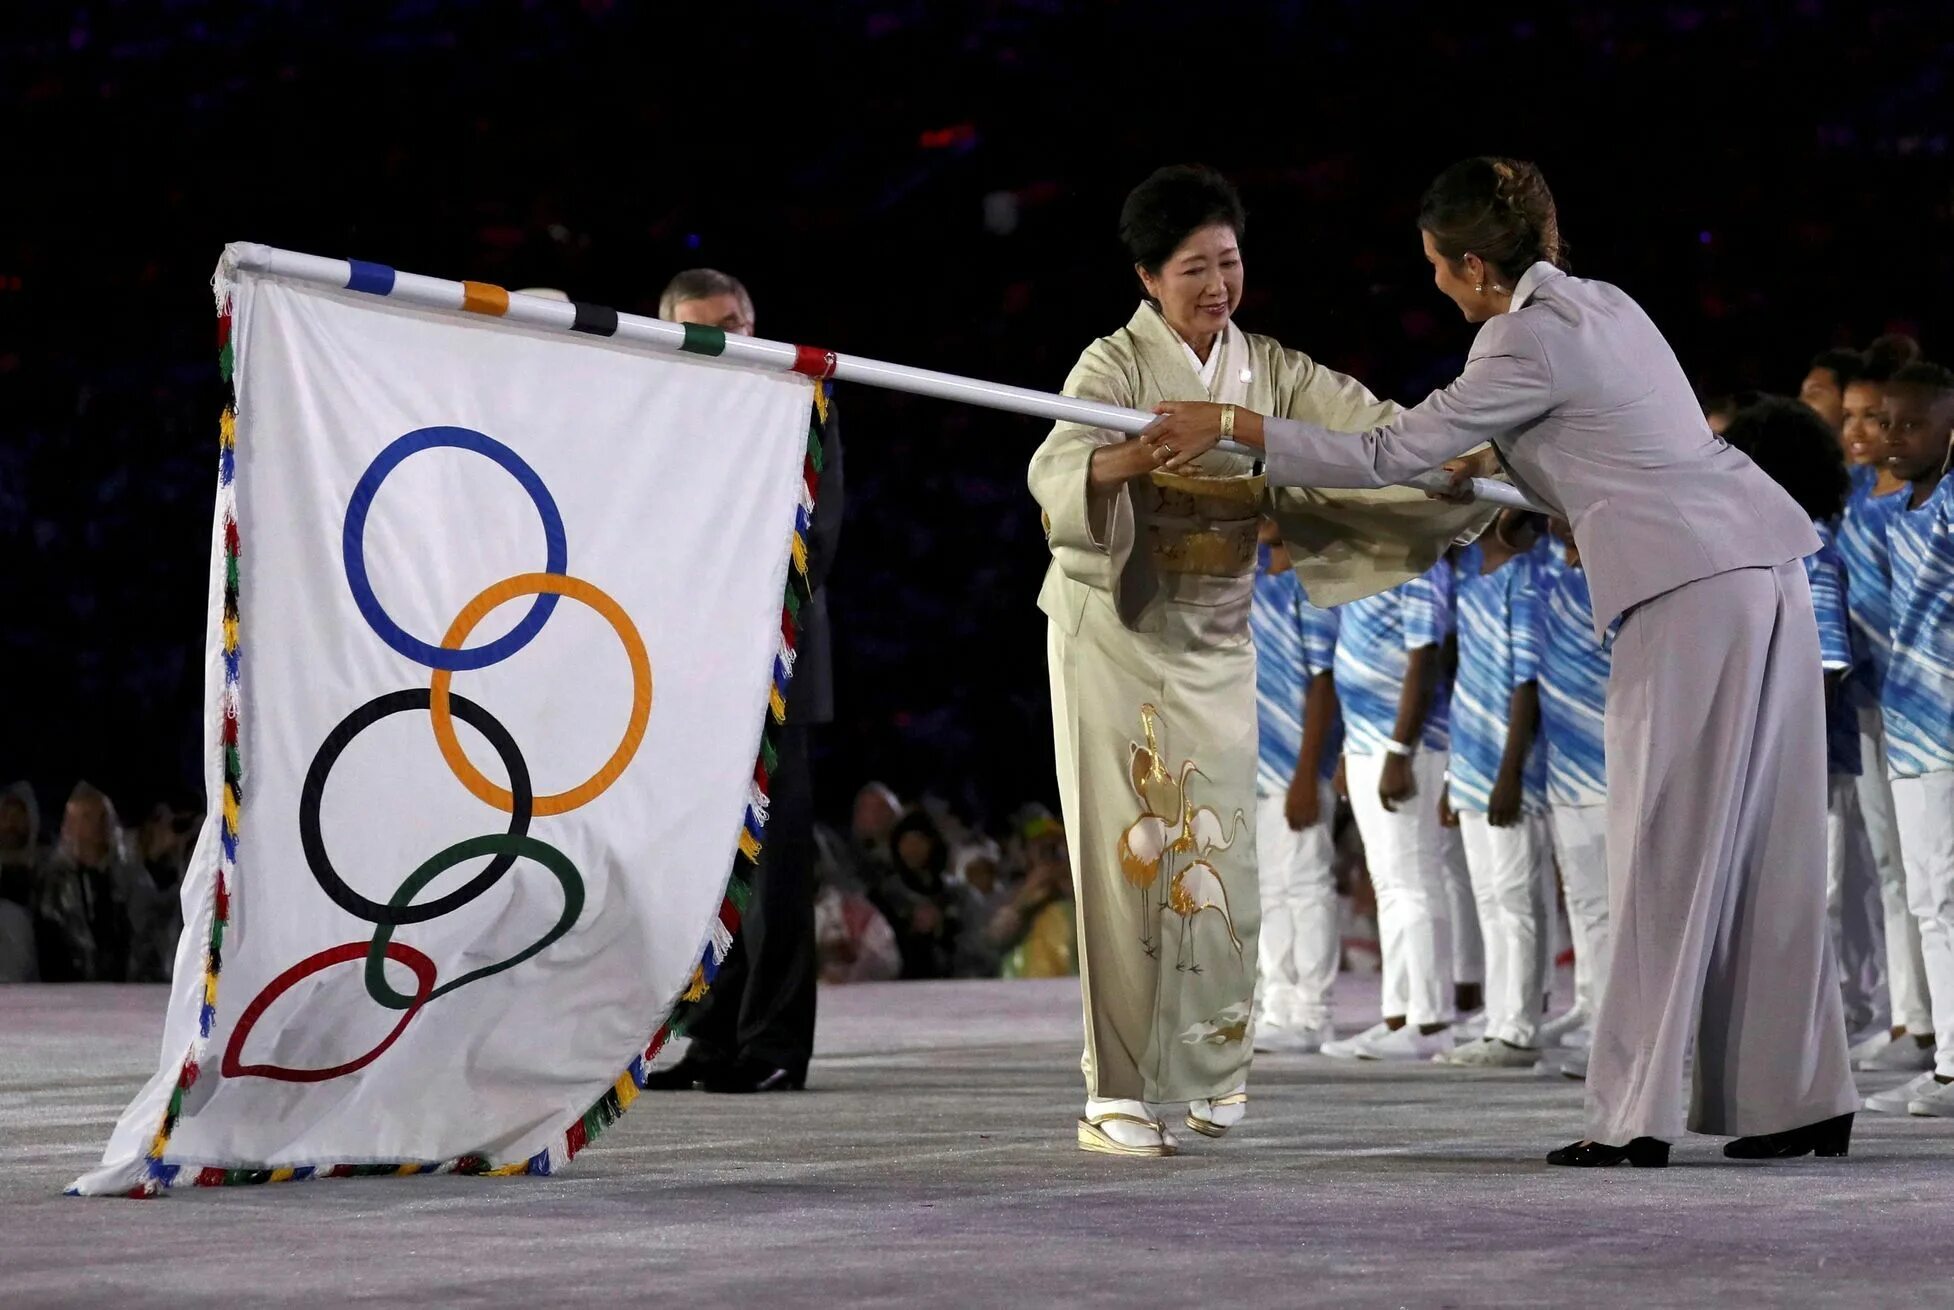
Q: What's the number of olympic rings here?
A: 5